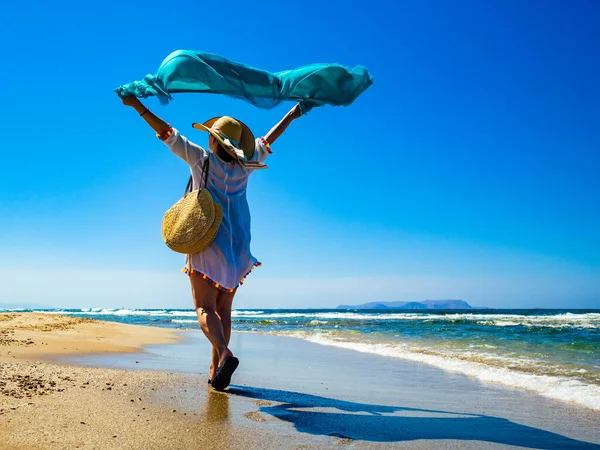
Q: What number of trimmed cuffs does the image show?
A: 2